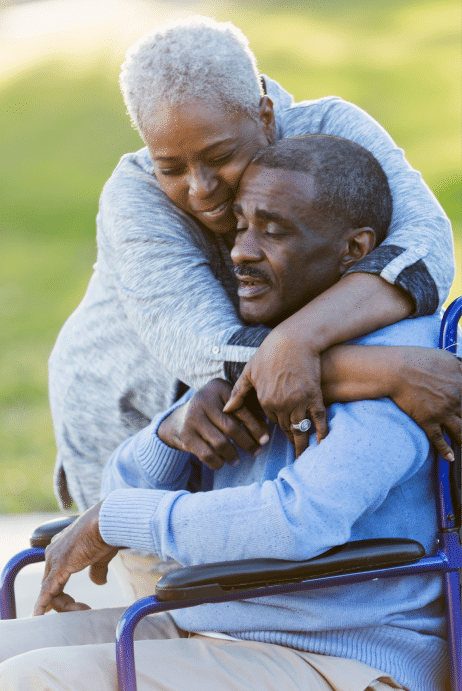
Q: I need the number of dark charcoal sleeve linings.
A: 2